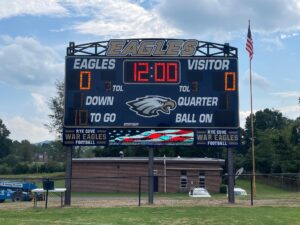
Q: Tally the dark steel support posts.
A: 3